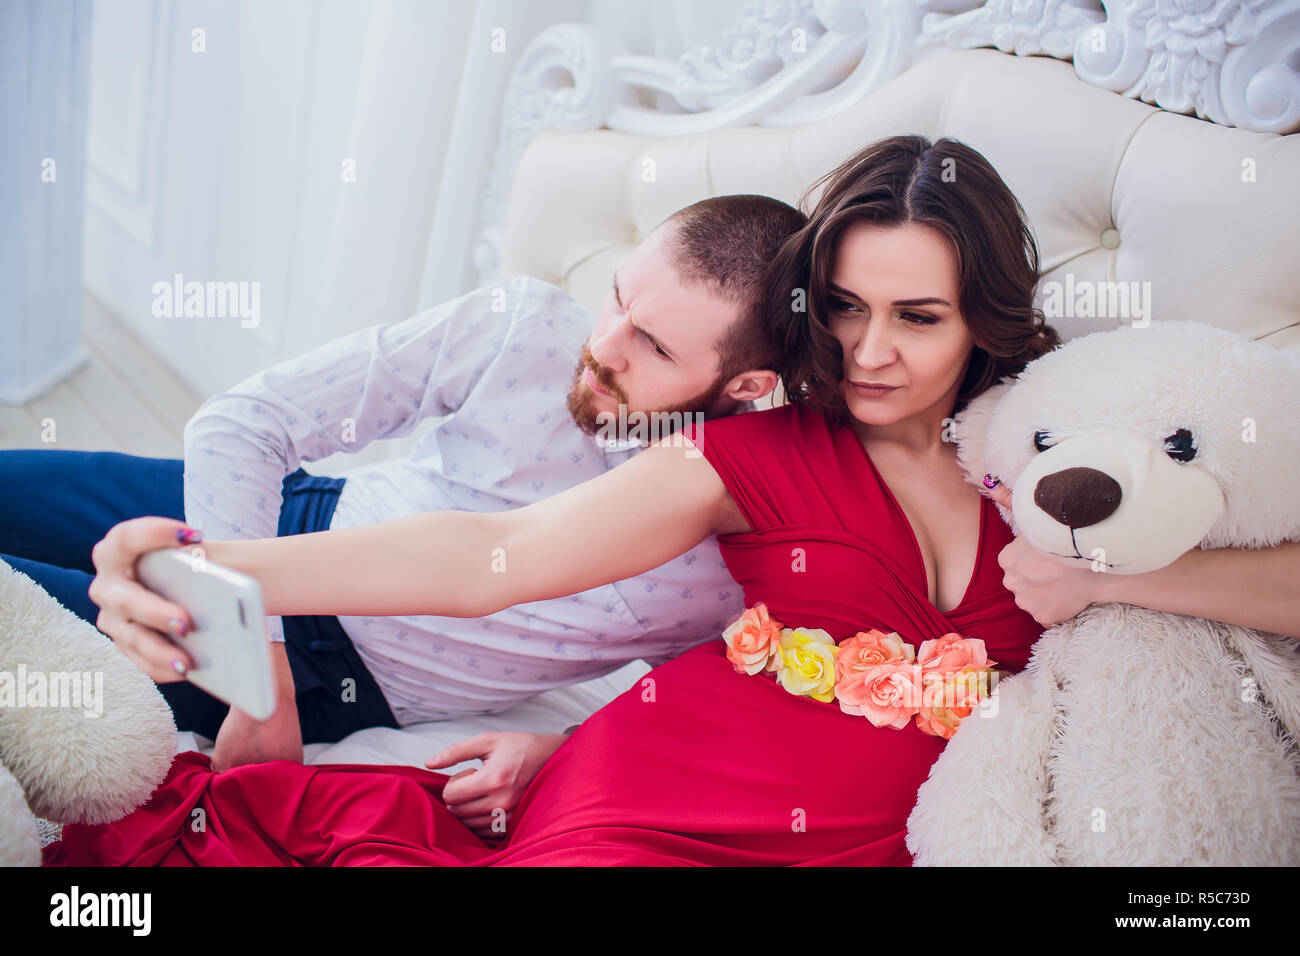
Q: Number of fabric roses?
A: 6